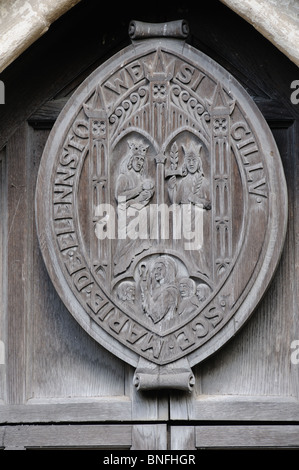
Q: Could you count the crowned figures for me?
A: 2